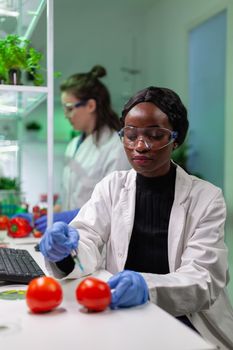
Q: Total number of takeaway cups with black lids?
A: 0